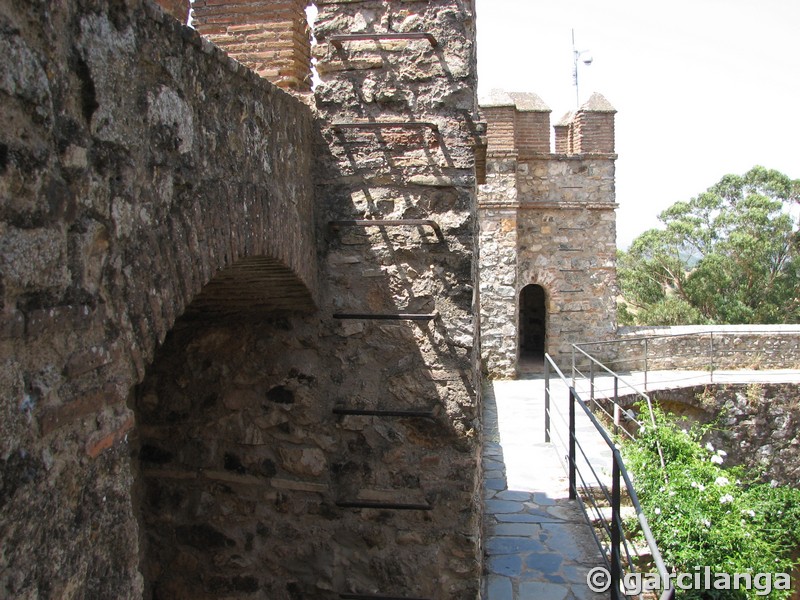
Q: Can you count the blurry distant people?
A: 0